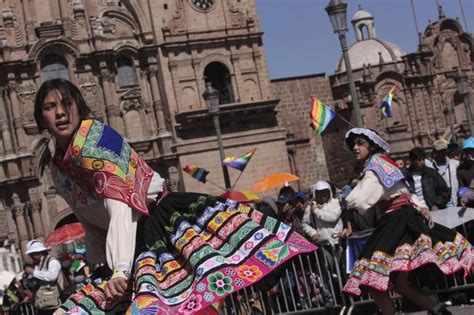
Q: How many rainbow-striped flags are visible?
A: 4